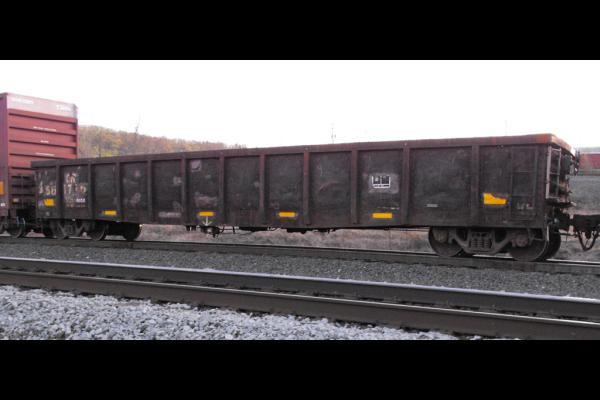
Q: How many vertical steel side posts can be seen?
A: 11